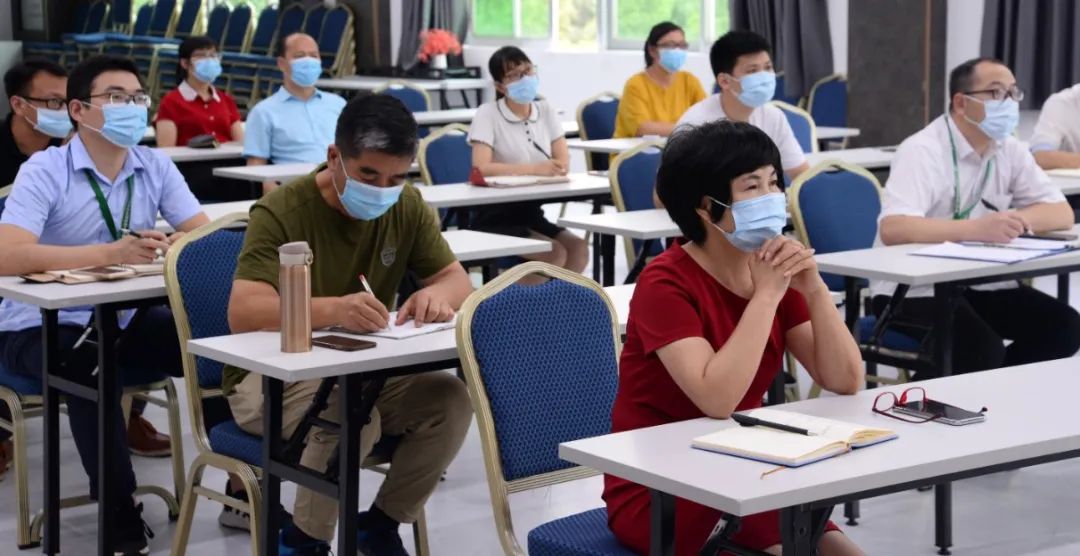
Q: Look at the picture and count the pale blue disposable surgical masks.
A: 10